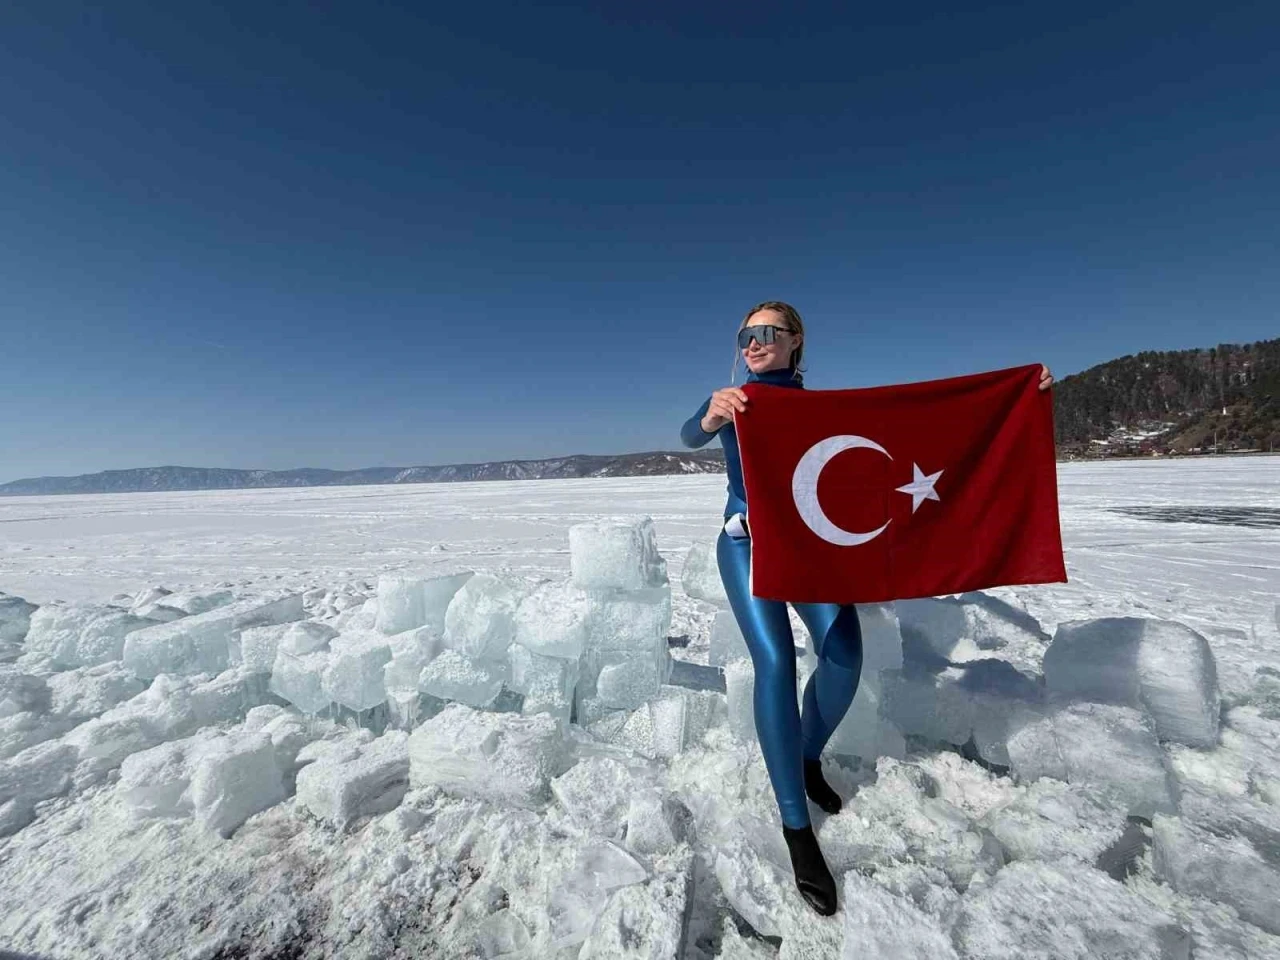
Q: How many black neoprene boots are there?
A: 2